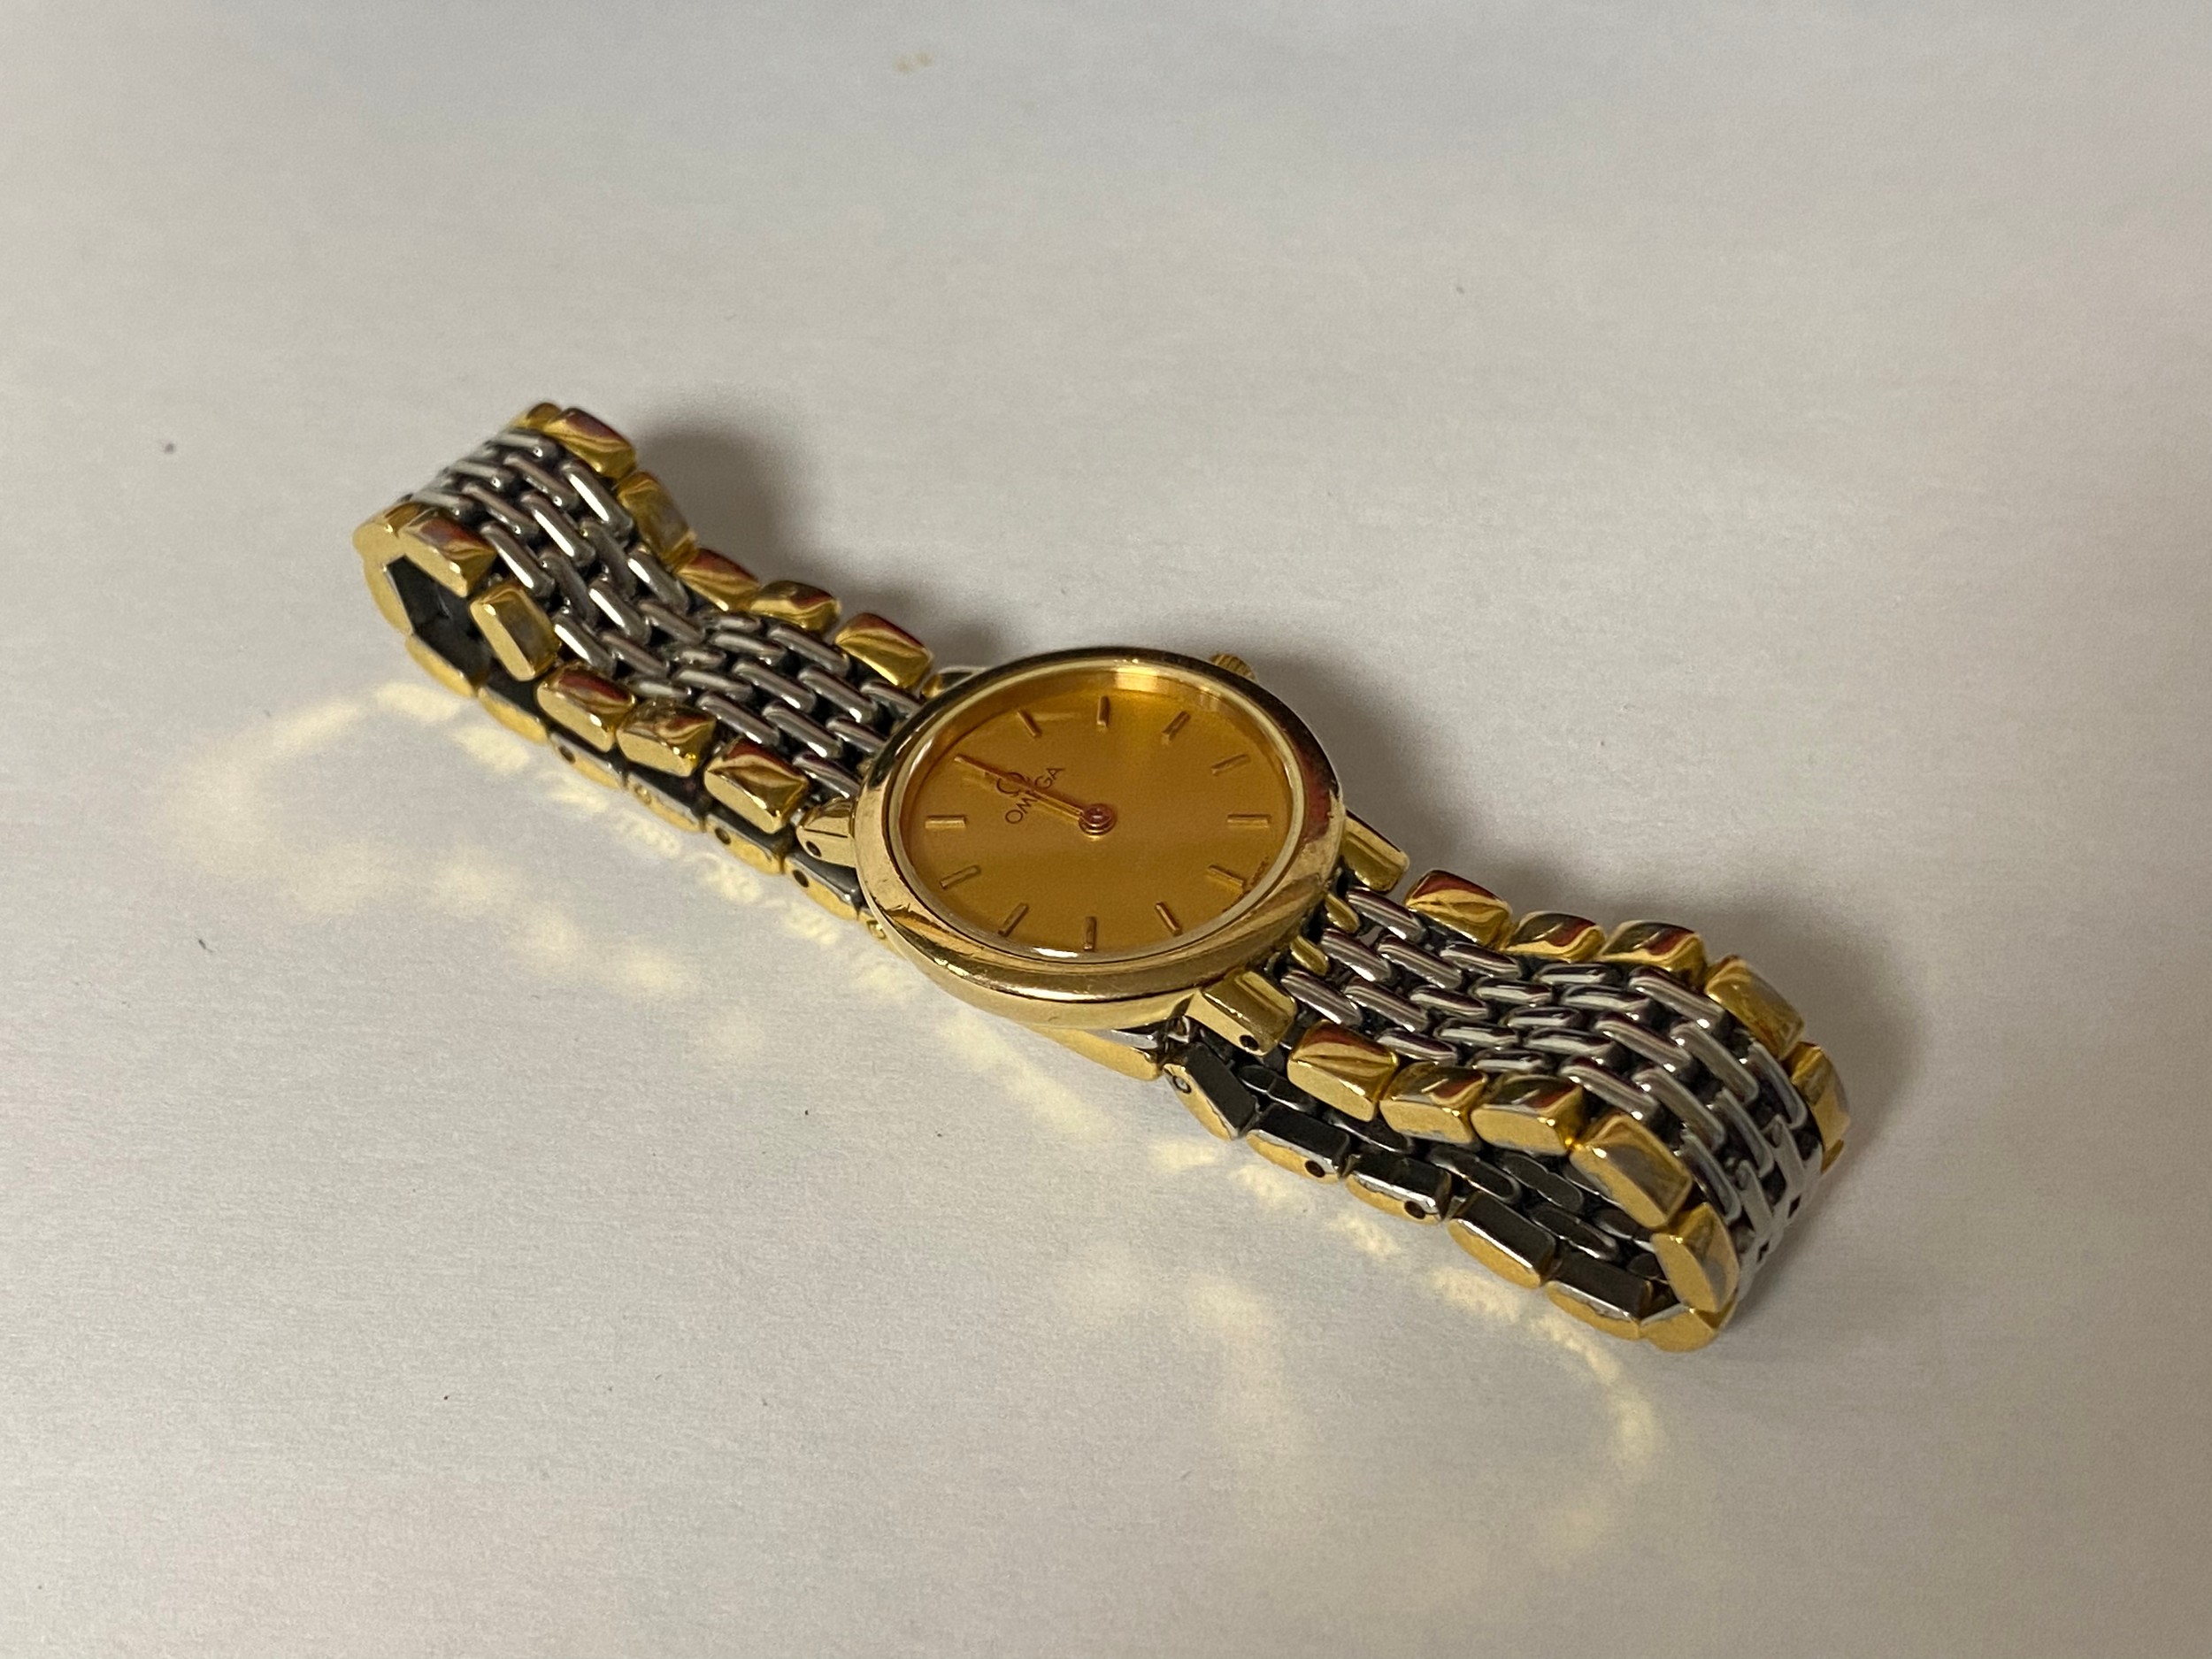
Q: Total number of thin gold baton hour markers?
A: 11